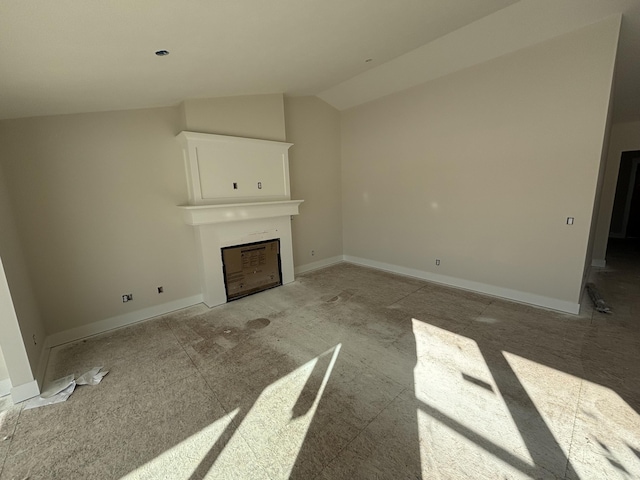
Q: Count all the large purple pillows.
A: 0